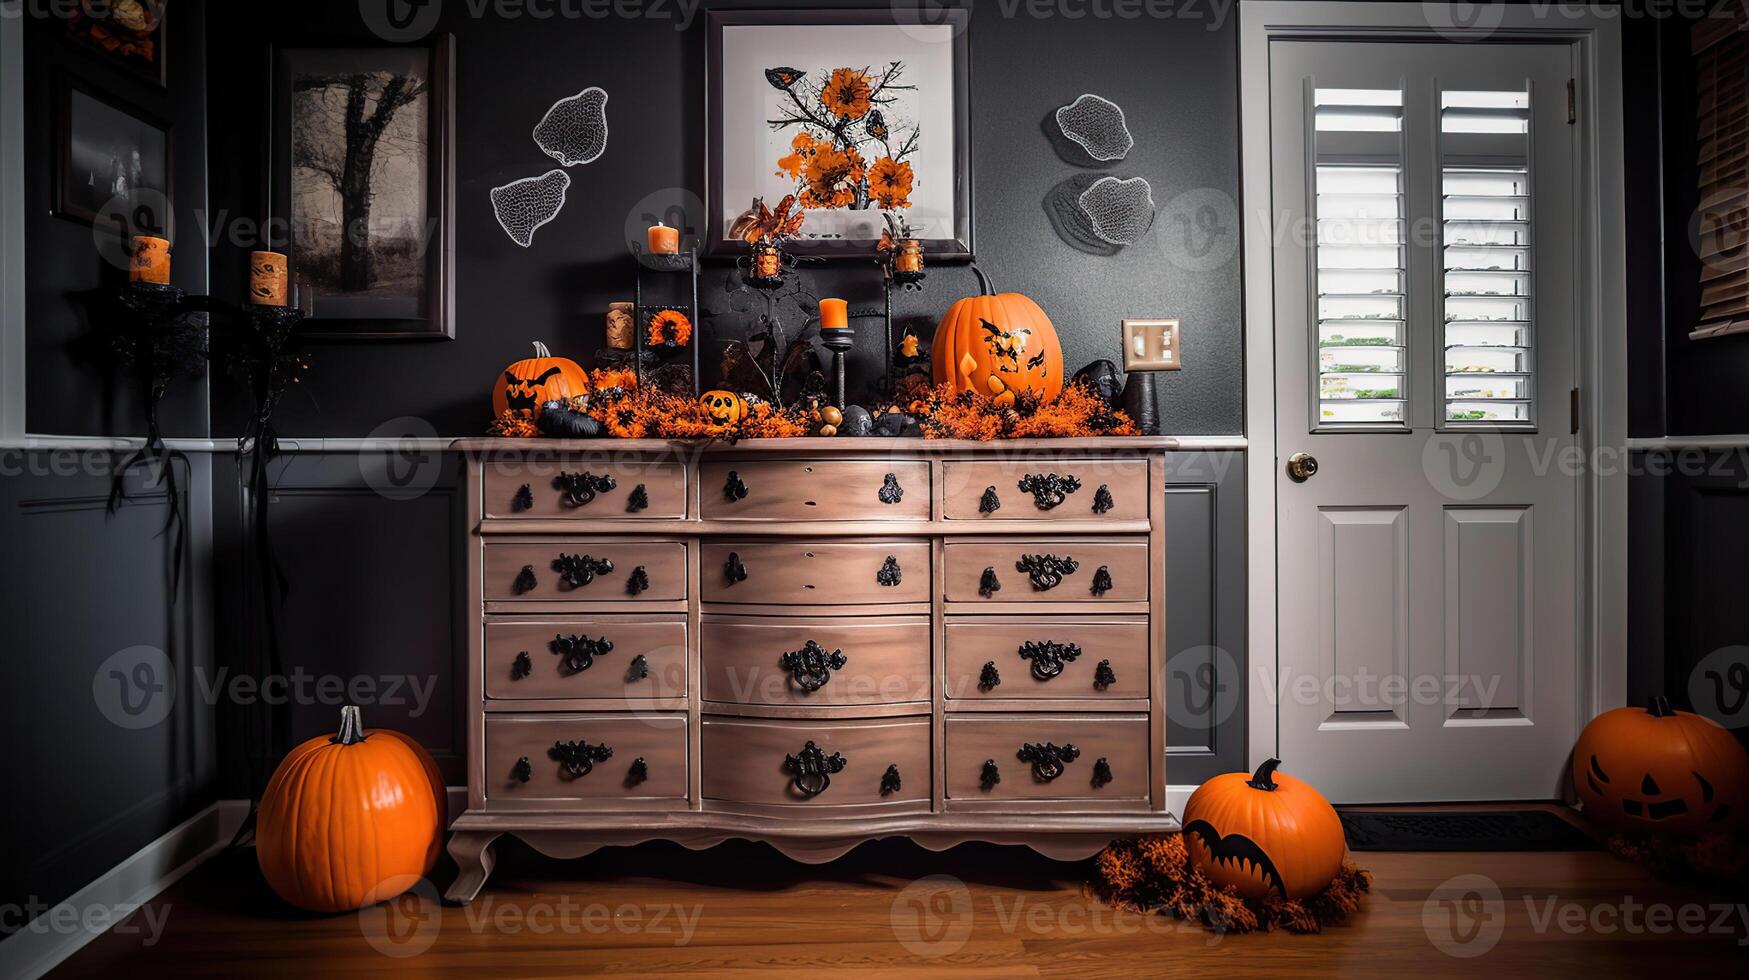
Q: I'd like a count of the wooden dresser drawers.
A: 12